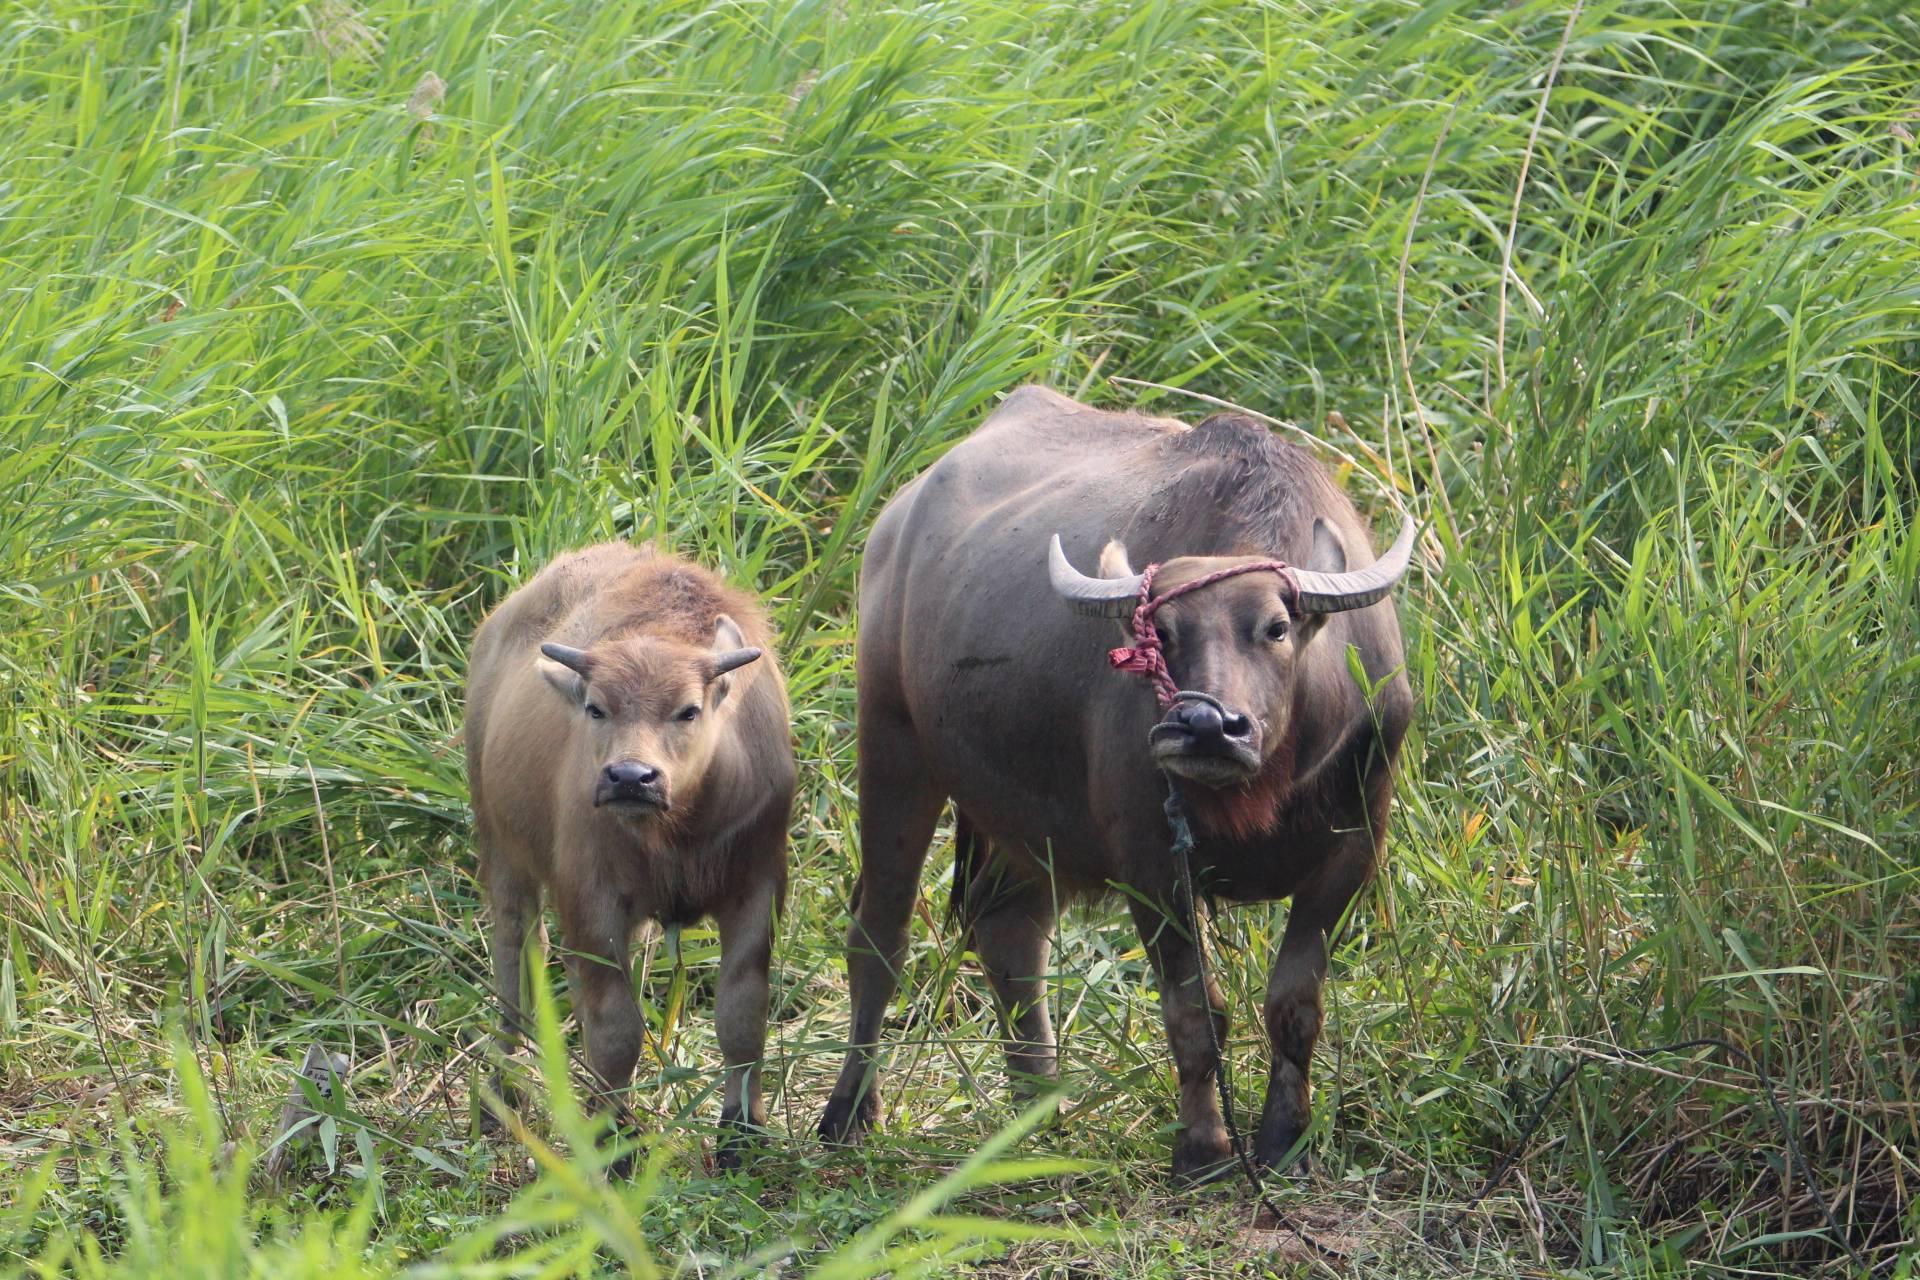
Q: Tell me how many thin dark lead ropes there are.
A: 1